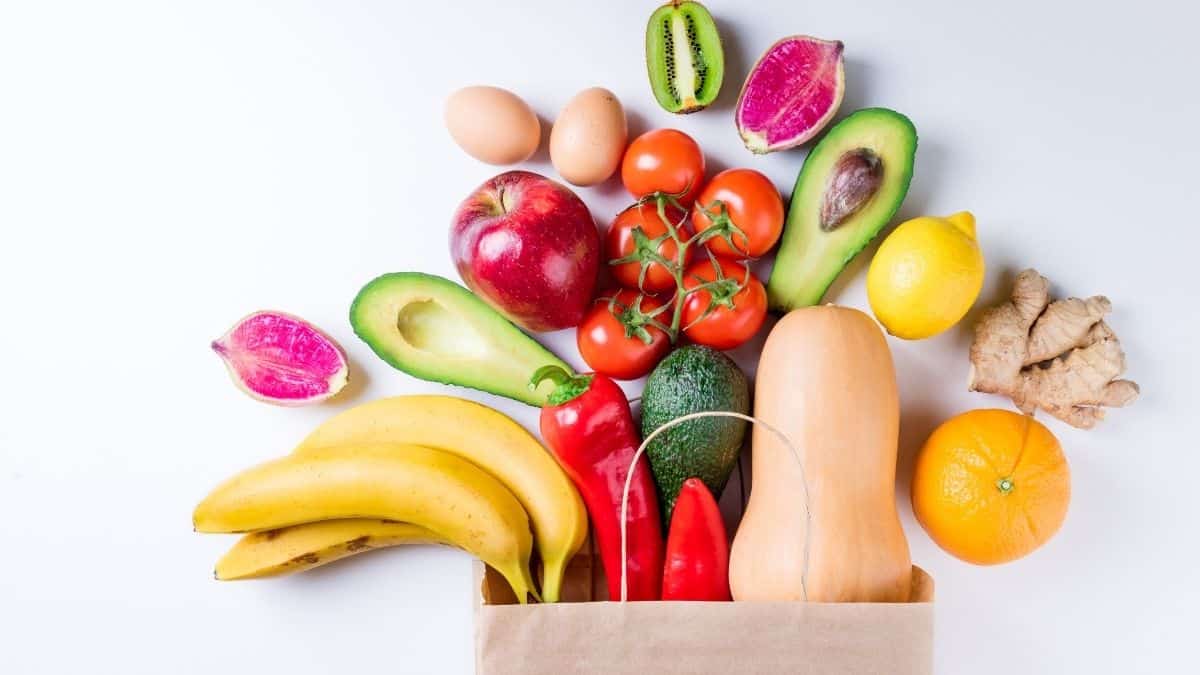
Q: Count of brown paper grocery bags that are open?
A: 1